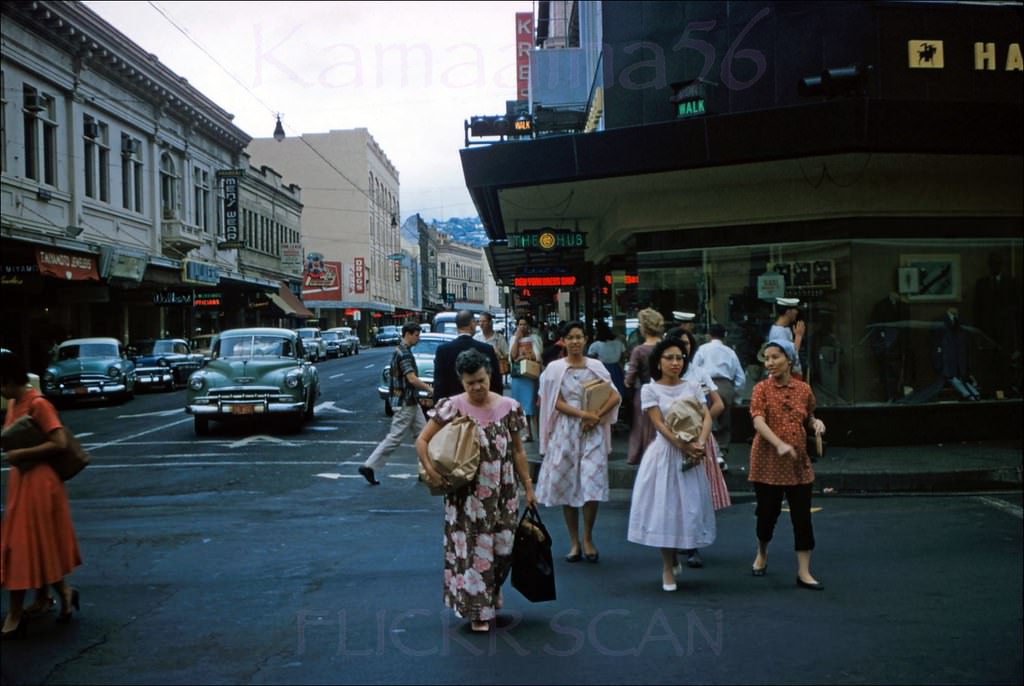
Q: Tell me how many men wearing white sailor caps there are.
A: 2